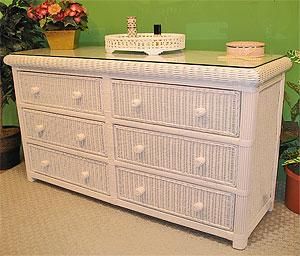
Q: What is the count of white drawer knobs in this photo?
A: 12